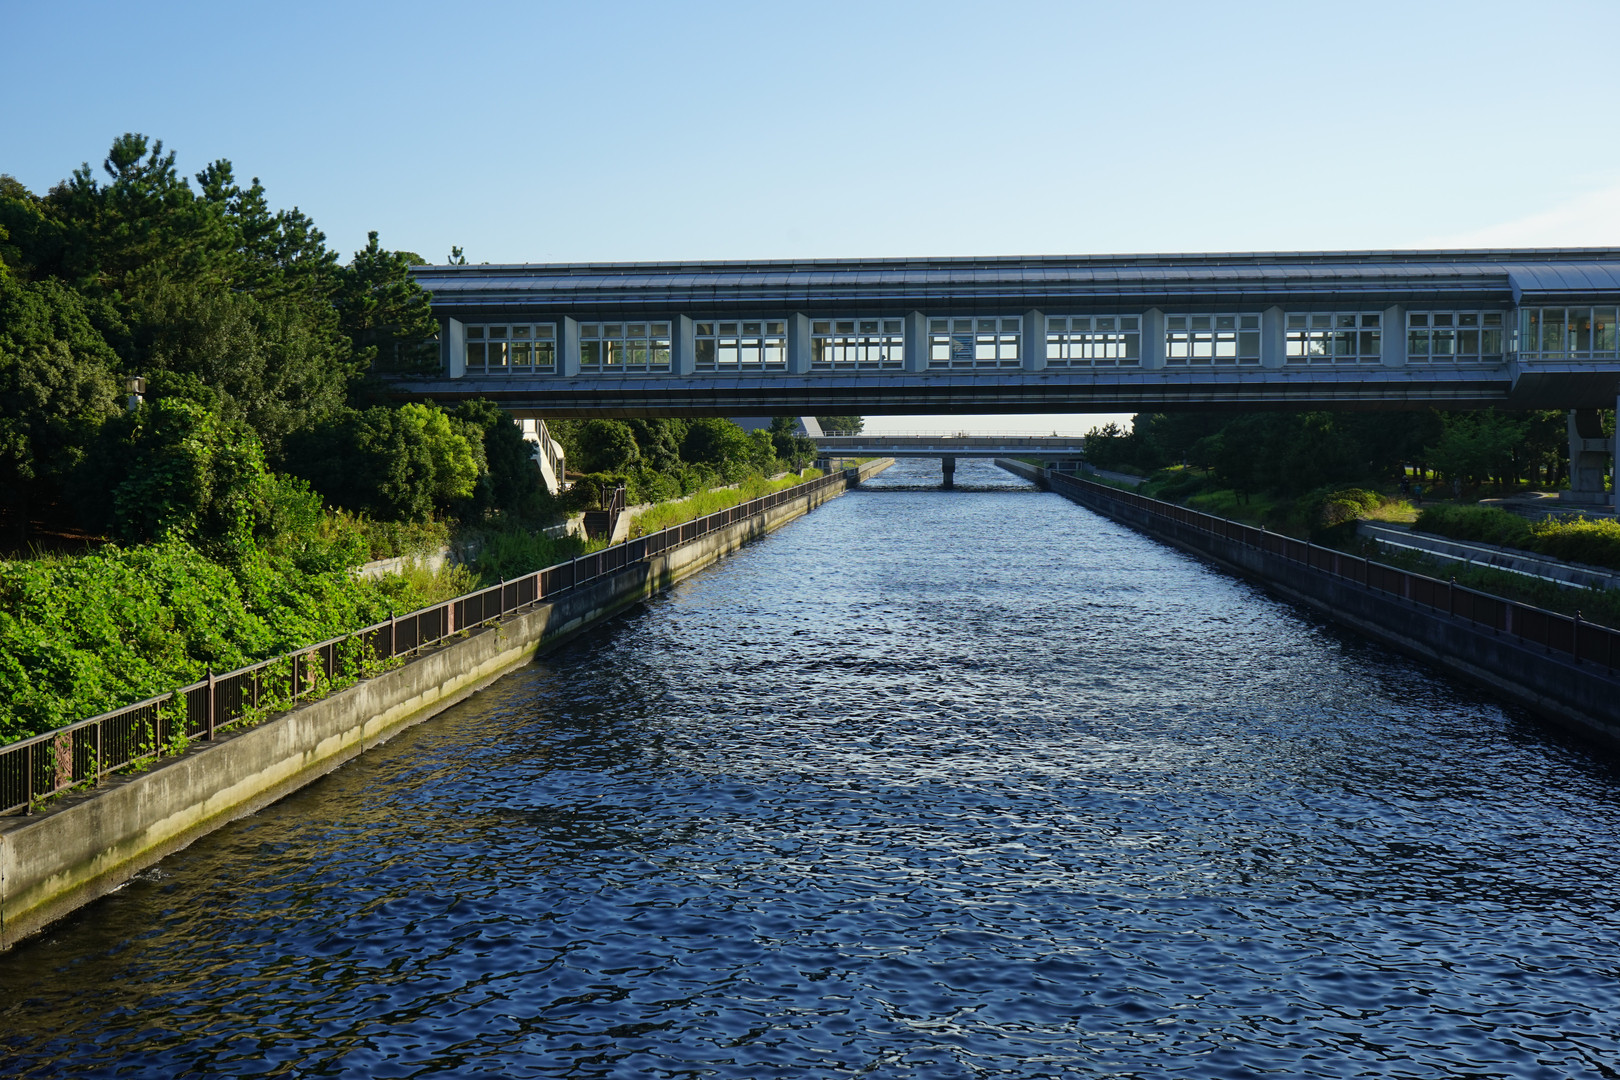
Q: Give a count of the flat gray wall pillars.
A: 9